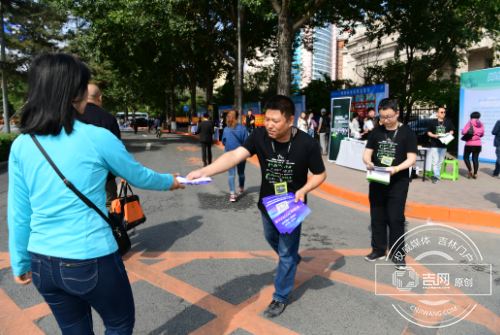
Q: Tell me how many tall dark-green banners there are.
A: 1